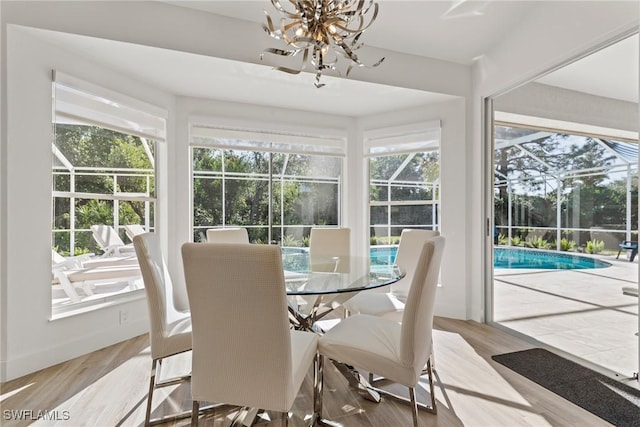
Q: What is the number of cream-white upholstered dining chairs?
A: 6